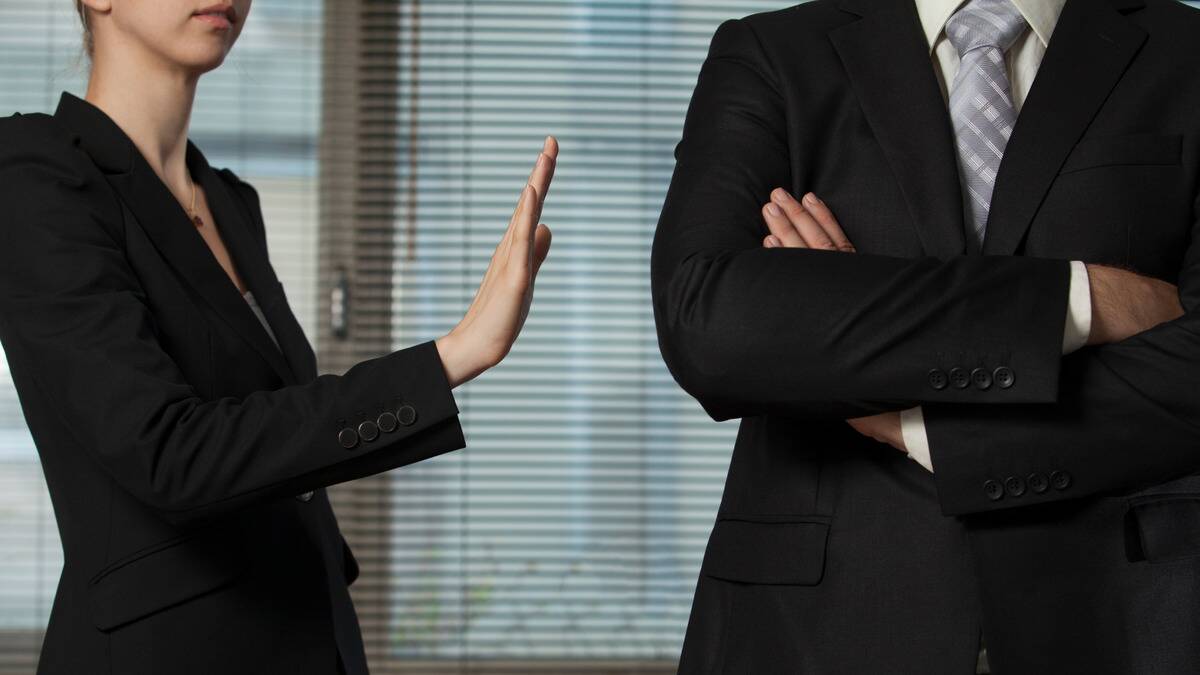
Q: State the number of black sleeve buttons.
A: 12